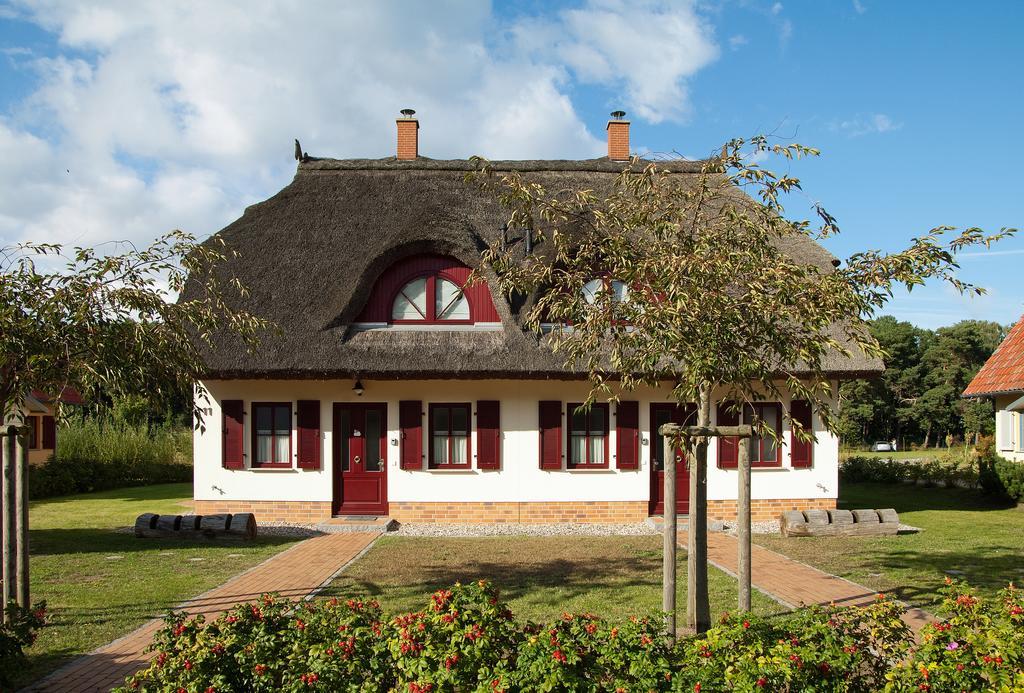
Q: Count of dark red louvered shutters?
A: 8